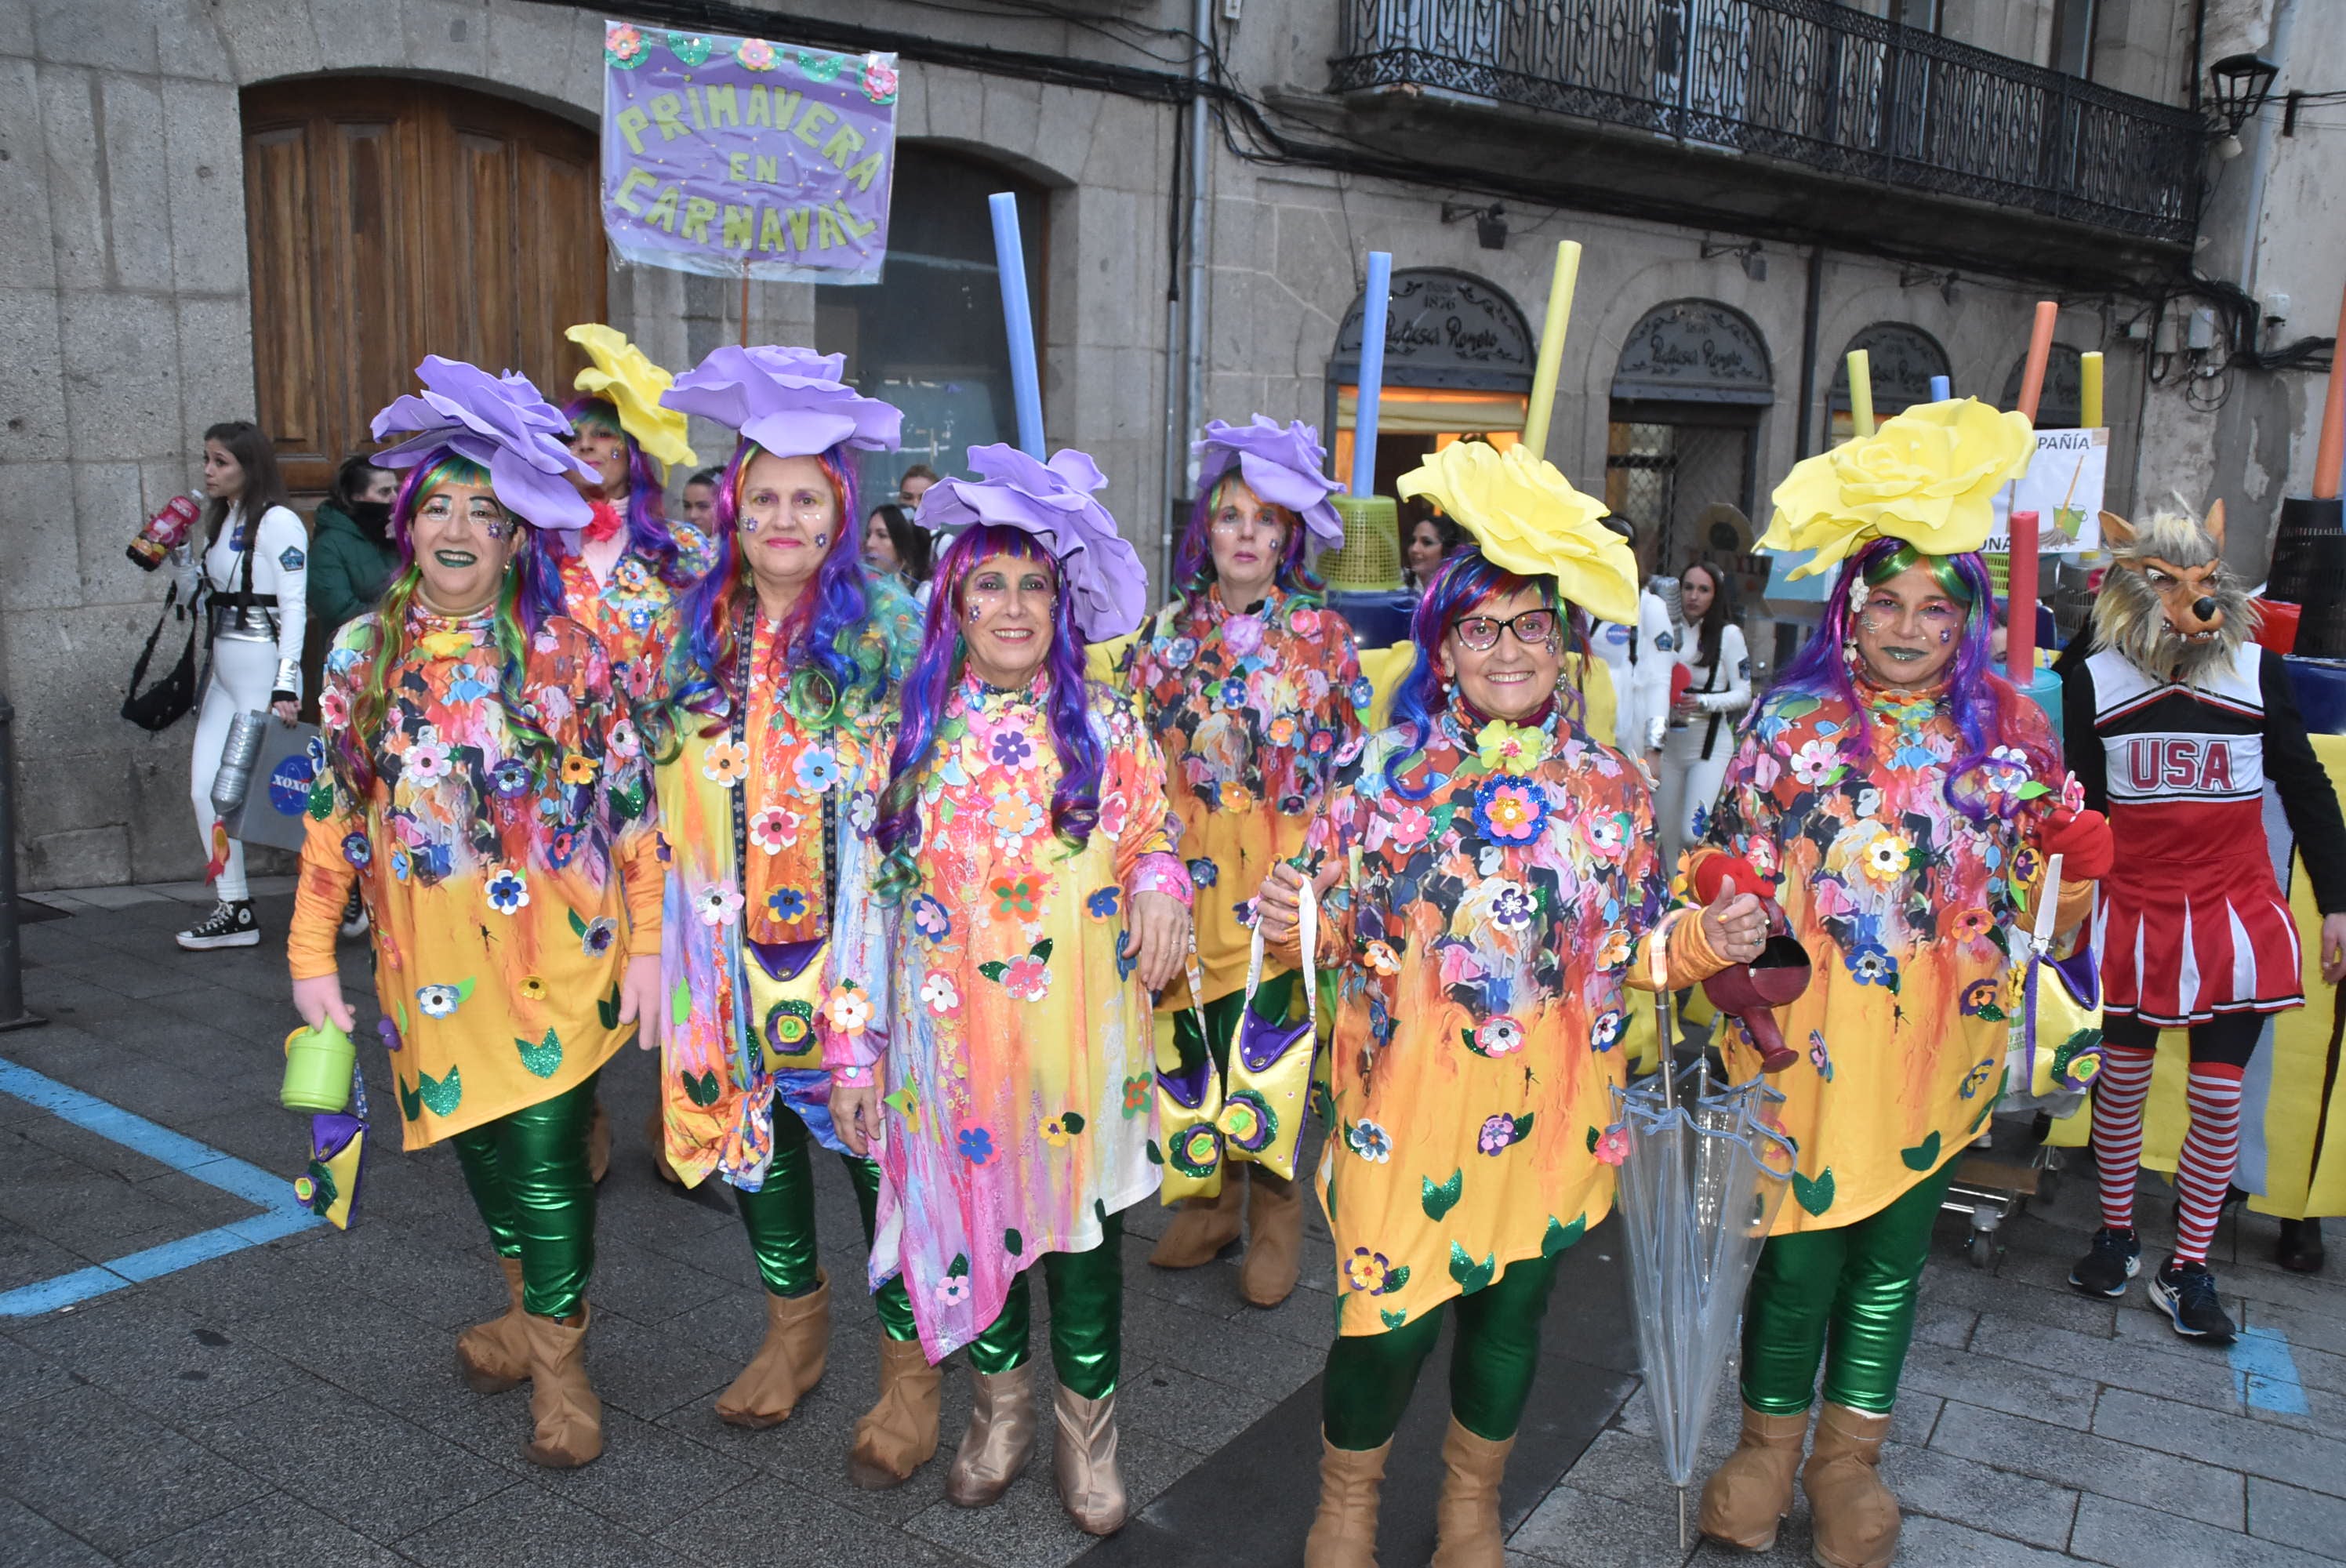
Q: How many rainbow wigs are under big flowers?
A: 7